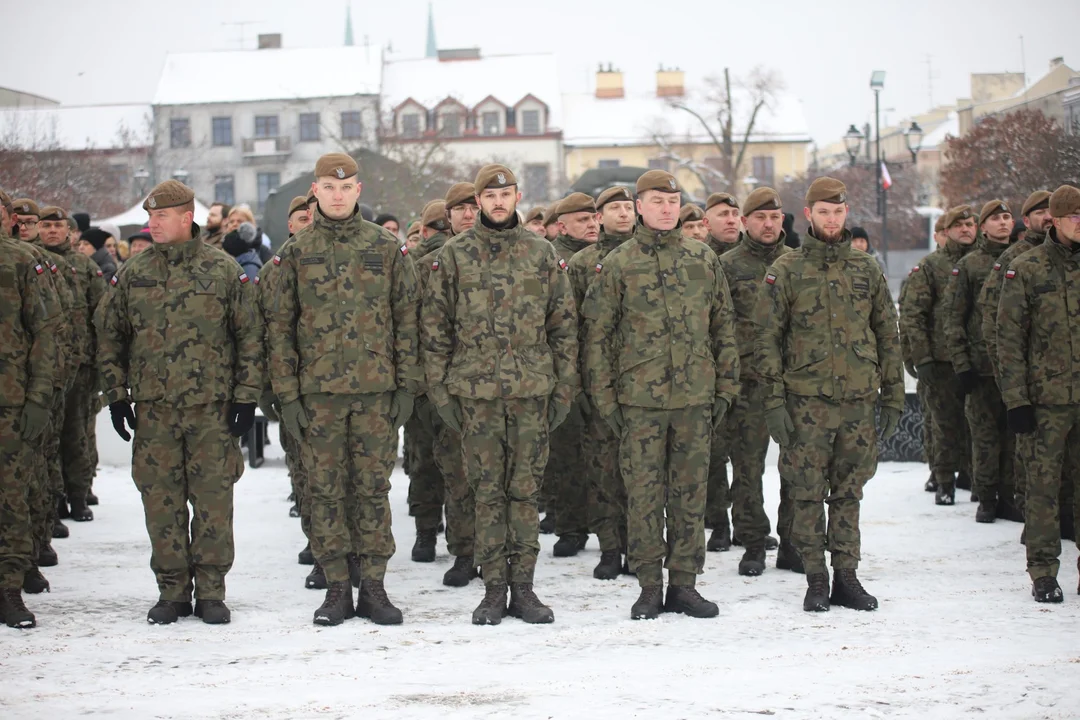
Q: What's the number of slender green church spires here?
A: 2